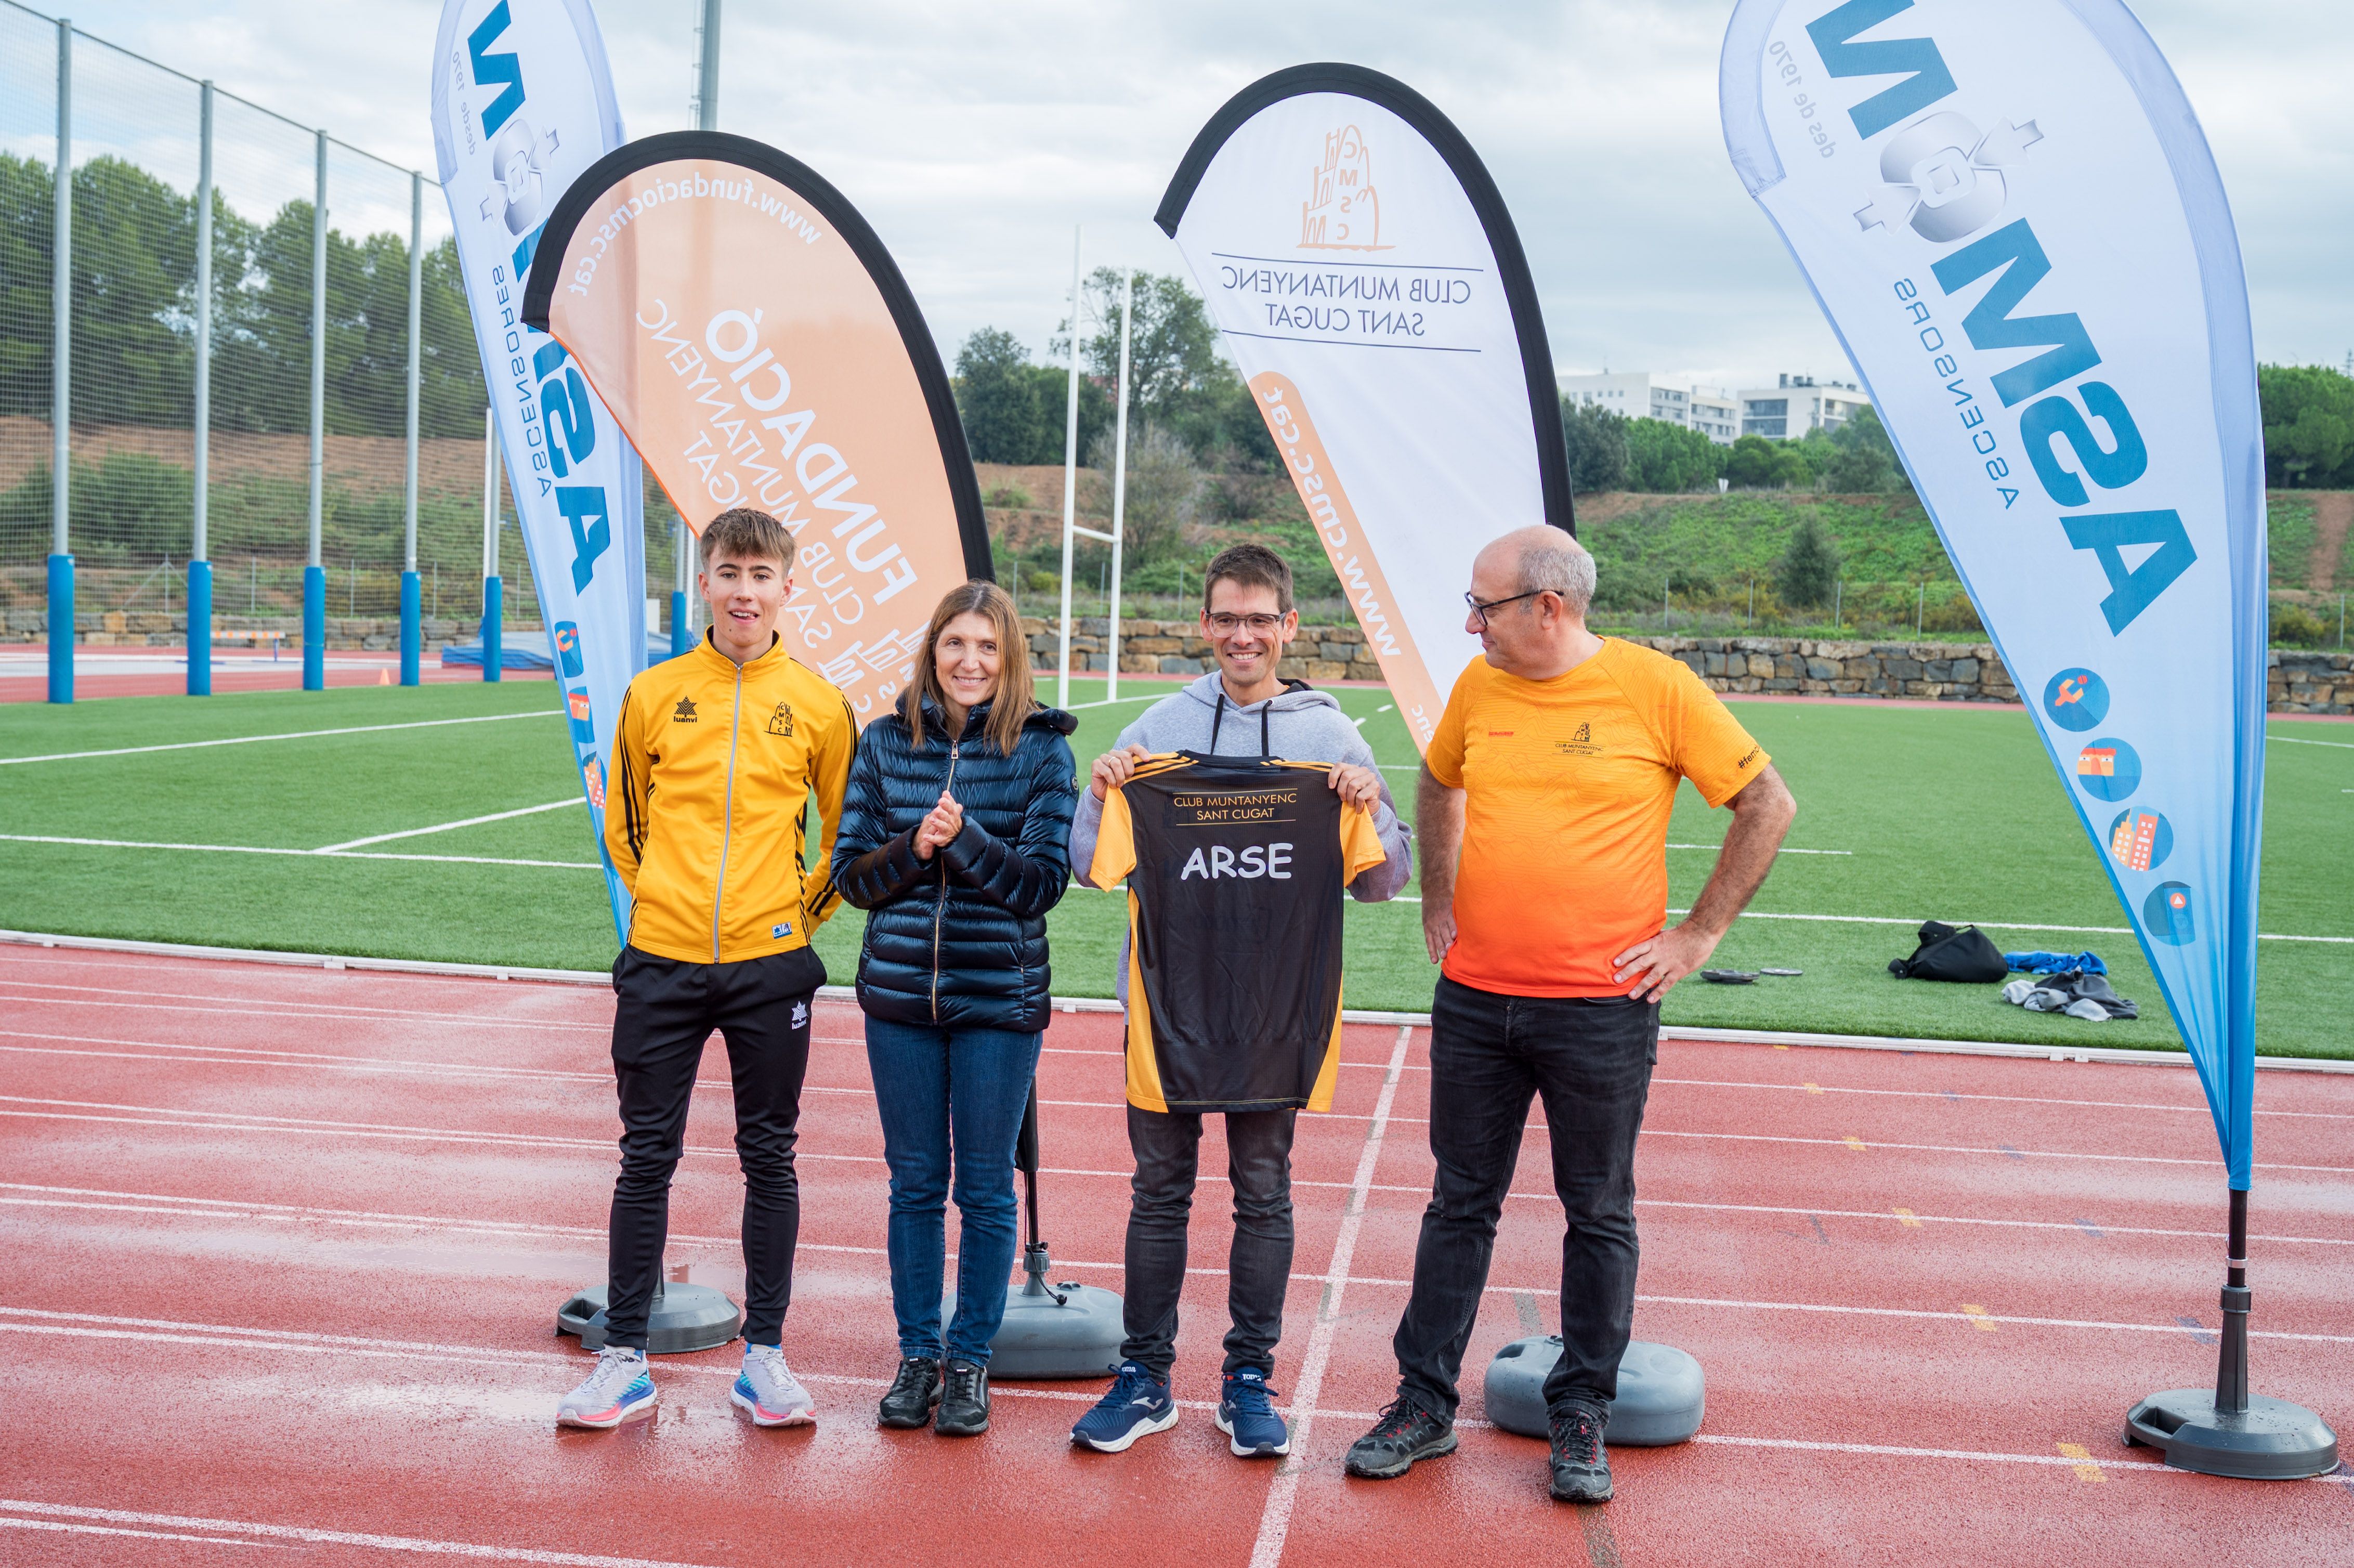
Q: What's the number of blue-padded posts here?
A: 6